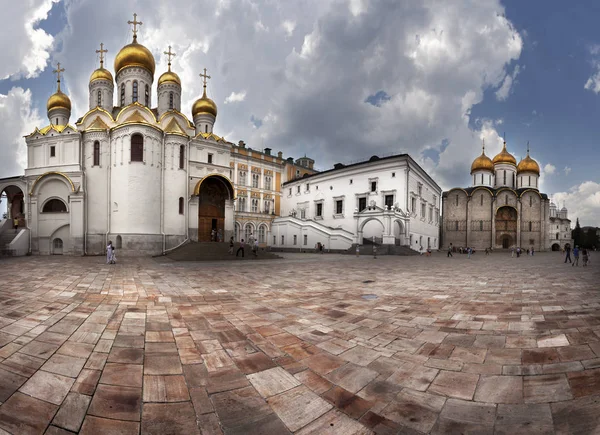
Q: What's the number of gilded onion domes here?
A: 8